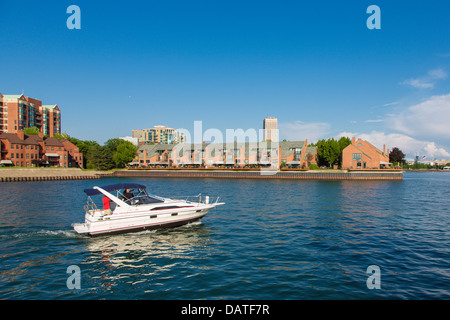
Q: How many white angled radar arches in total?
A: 1